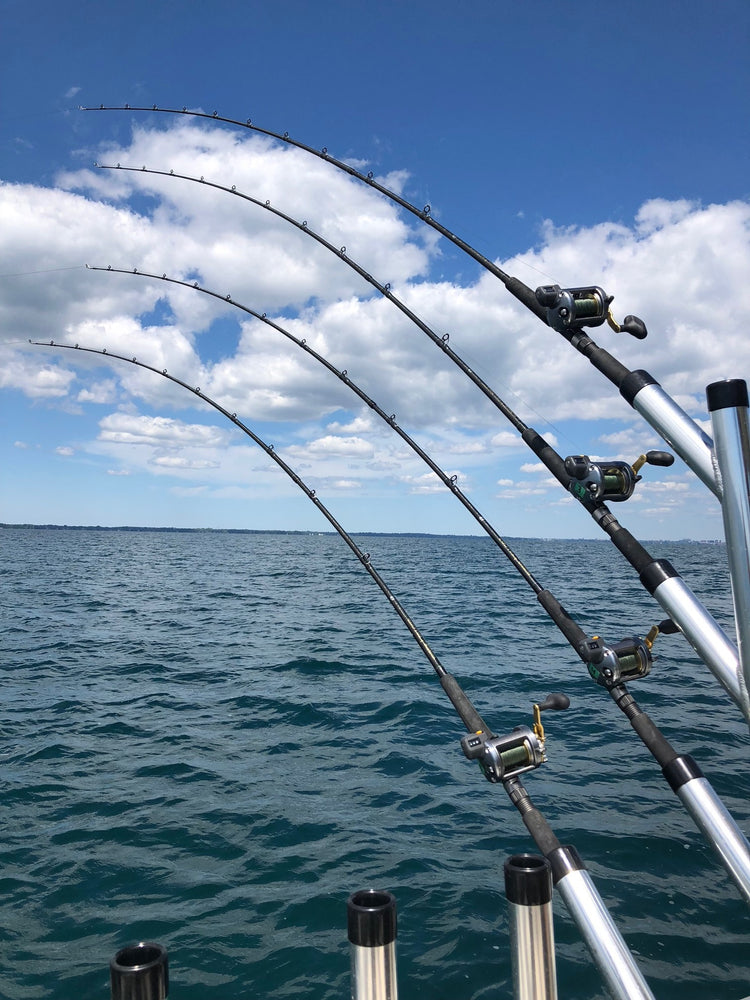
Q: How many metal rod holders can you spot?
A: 8